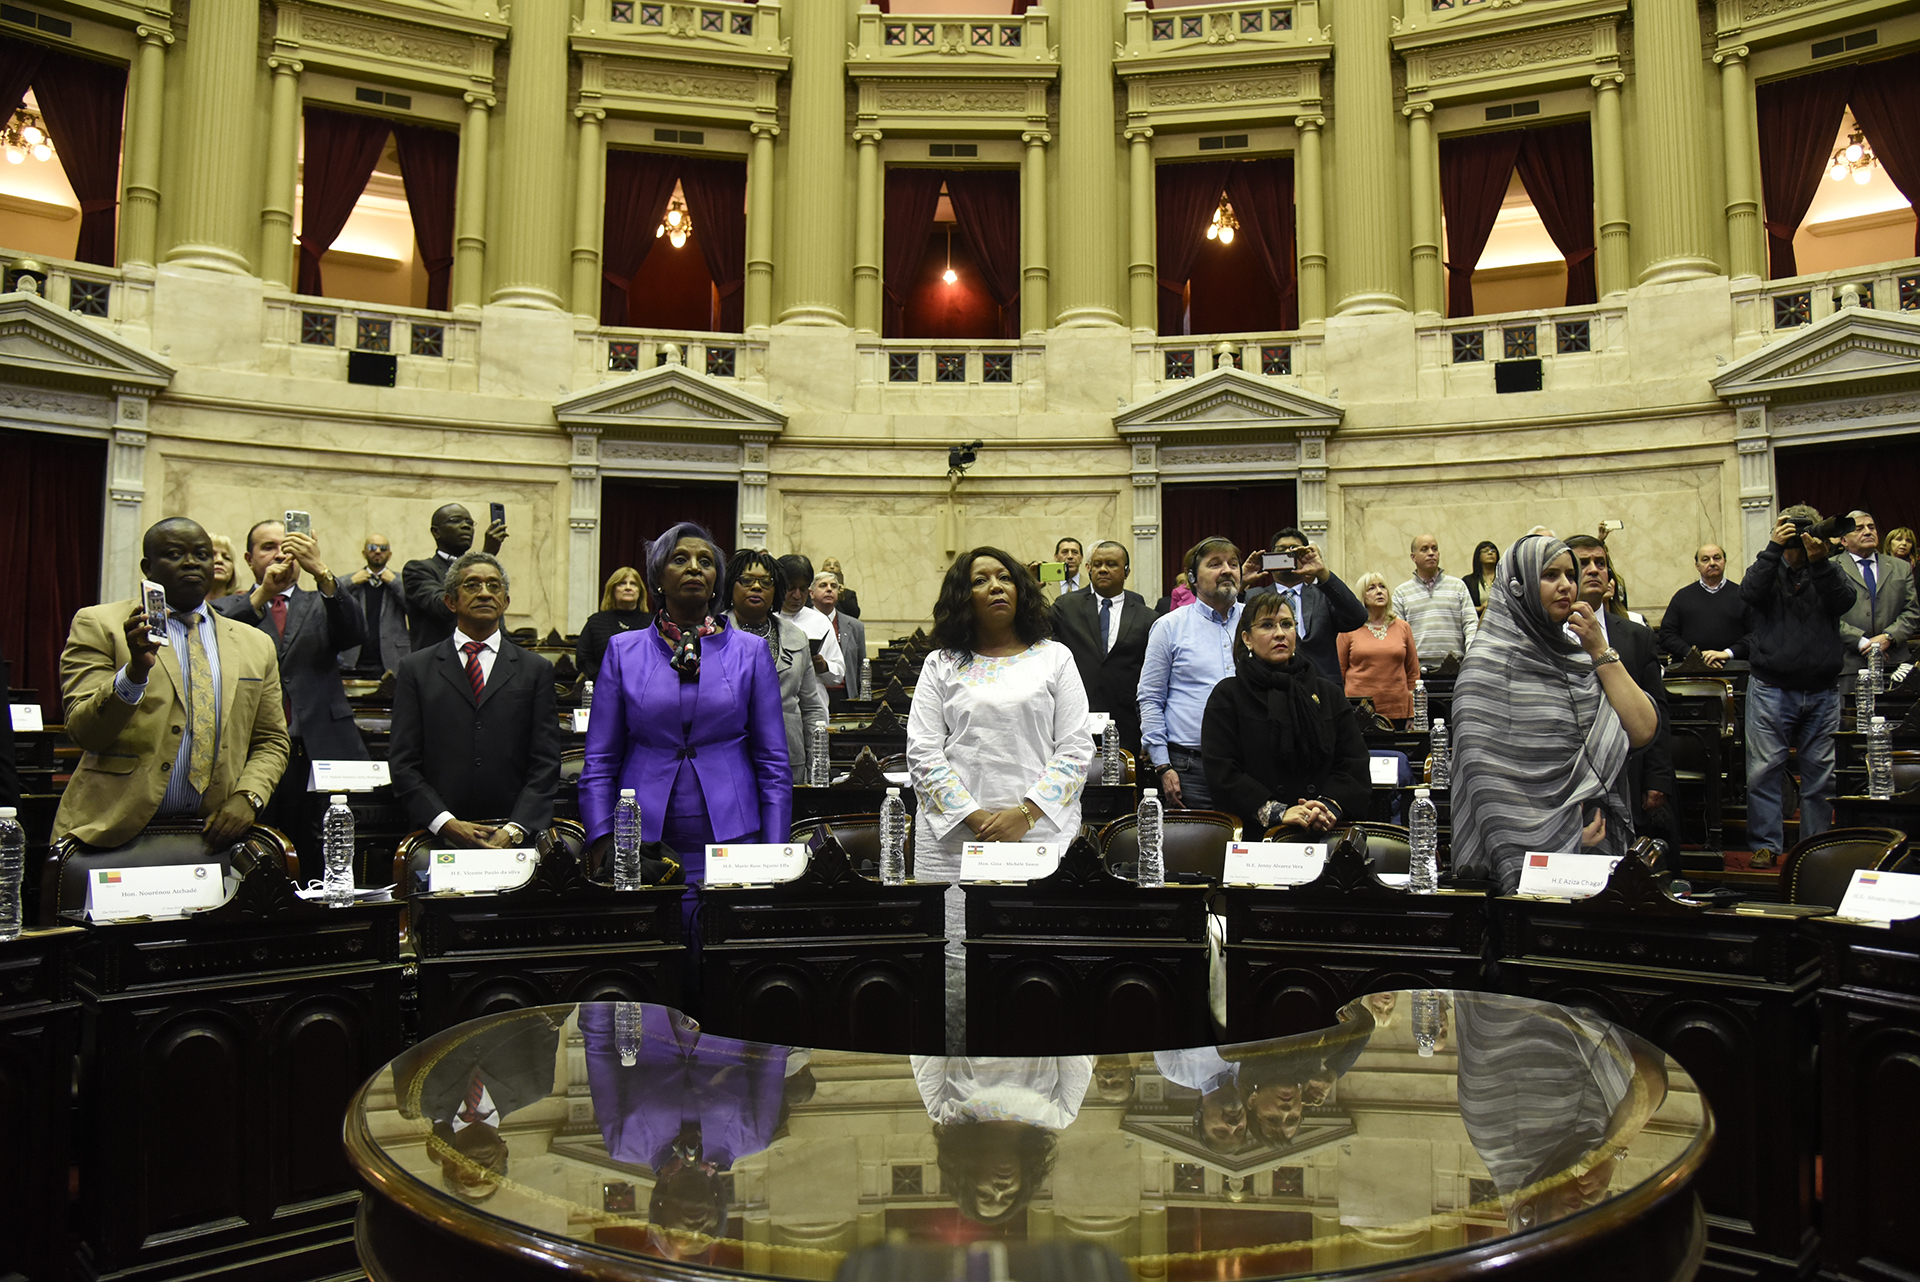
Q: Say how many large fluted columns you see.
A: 6